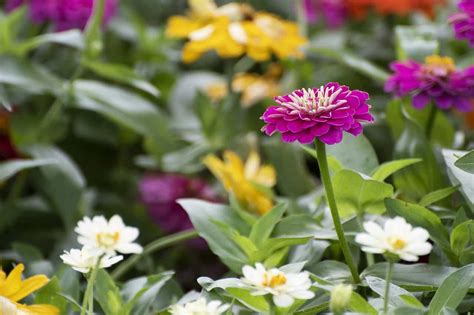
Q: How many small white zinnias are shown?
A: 5